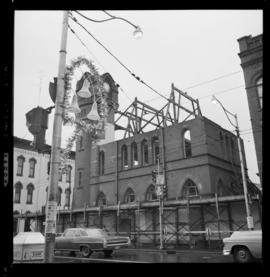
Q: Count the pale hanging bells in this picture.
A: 3